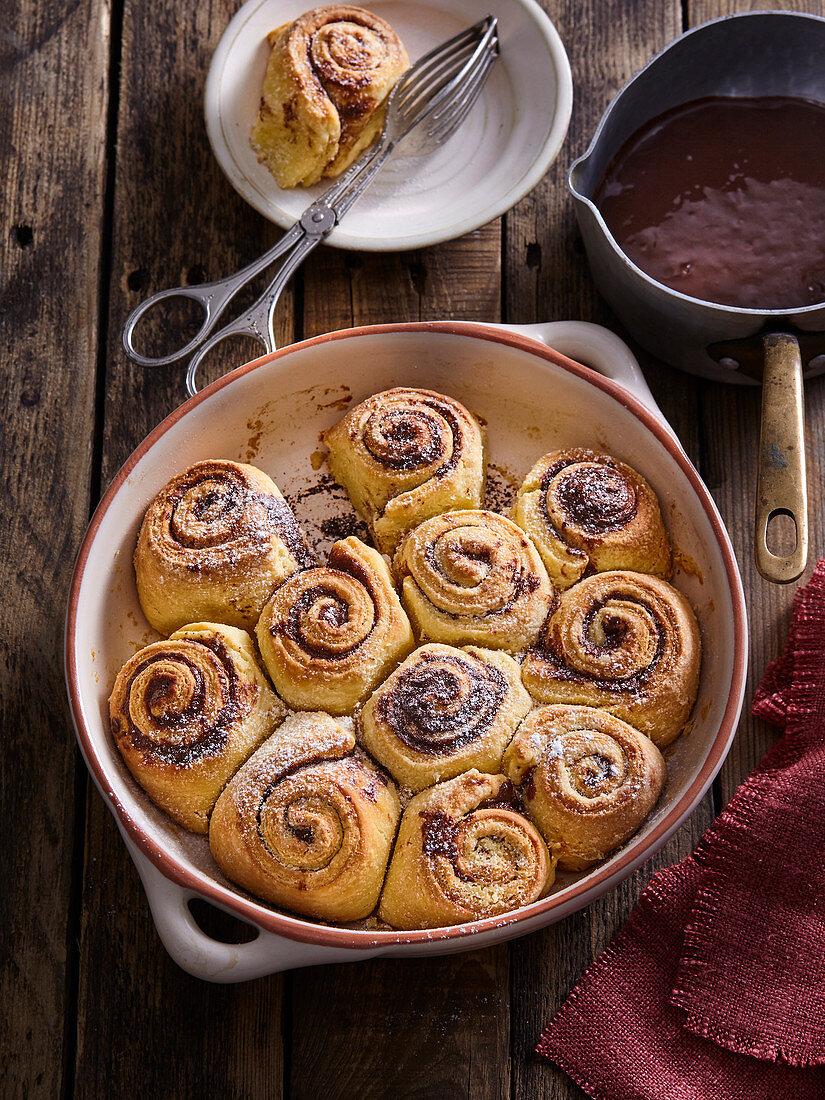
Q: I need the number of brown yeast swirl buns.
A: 12